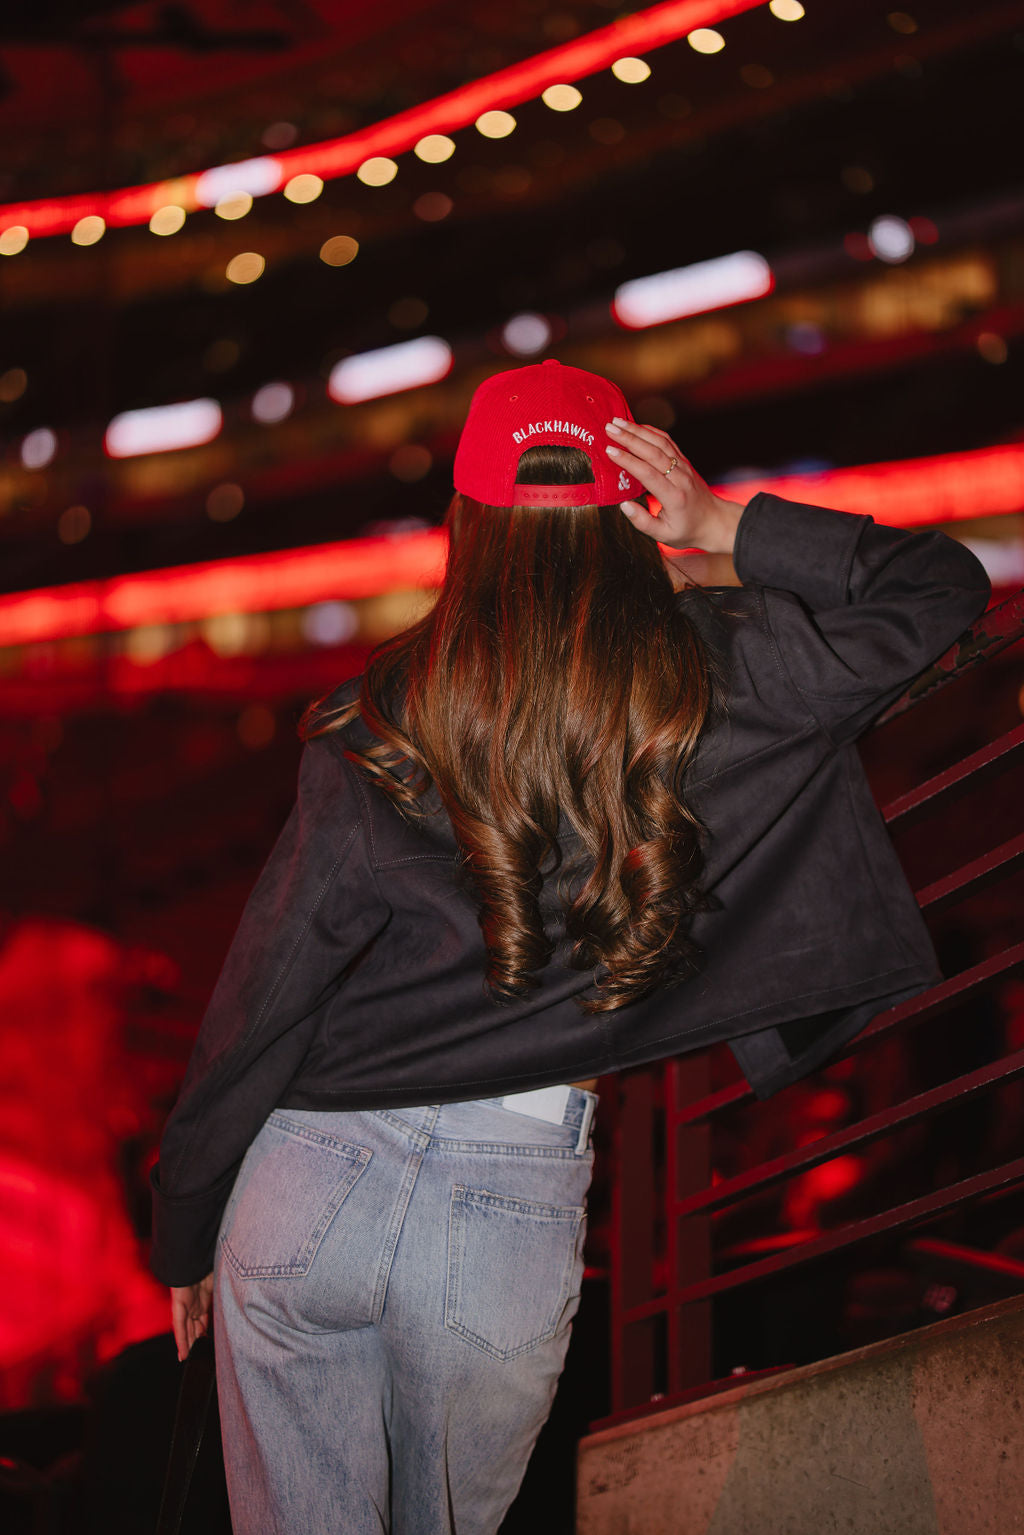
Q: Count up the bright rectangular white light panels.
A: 3